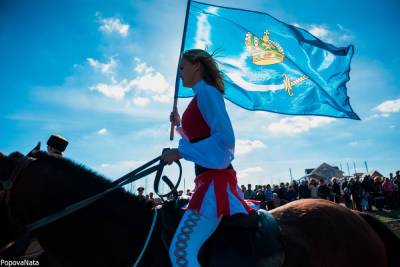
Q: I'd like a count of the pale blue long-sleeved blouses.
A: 1